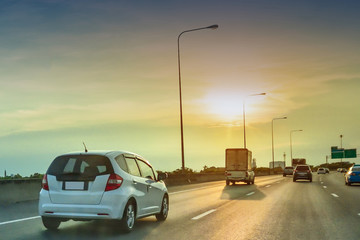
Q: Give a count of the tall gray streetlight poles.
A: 4